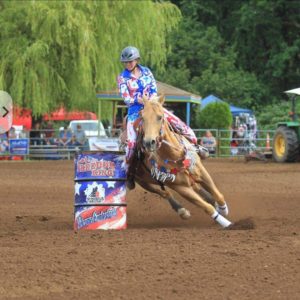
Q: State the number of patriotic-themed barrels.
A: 1